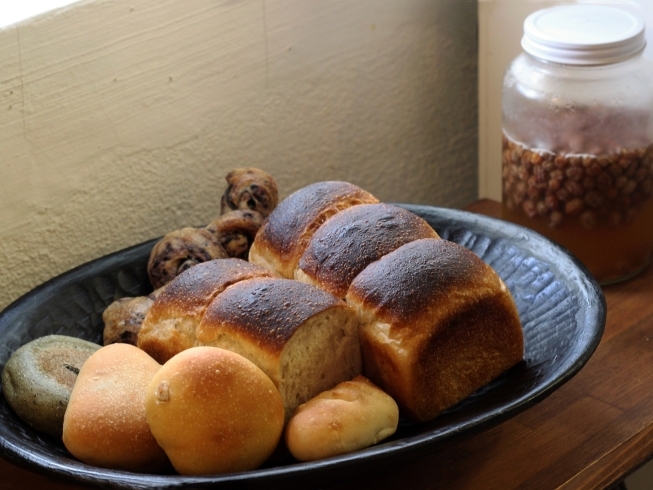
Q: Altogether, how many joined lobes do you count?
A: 5